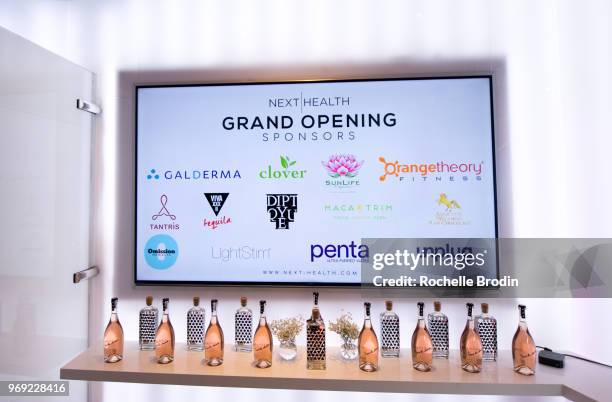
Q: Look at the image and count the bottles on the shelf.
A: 15